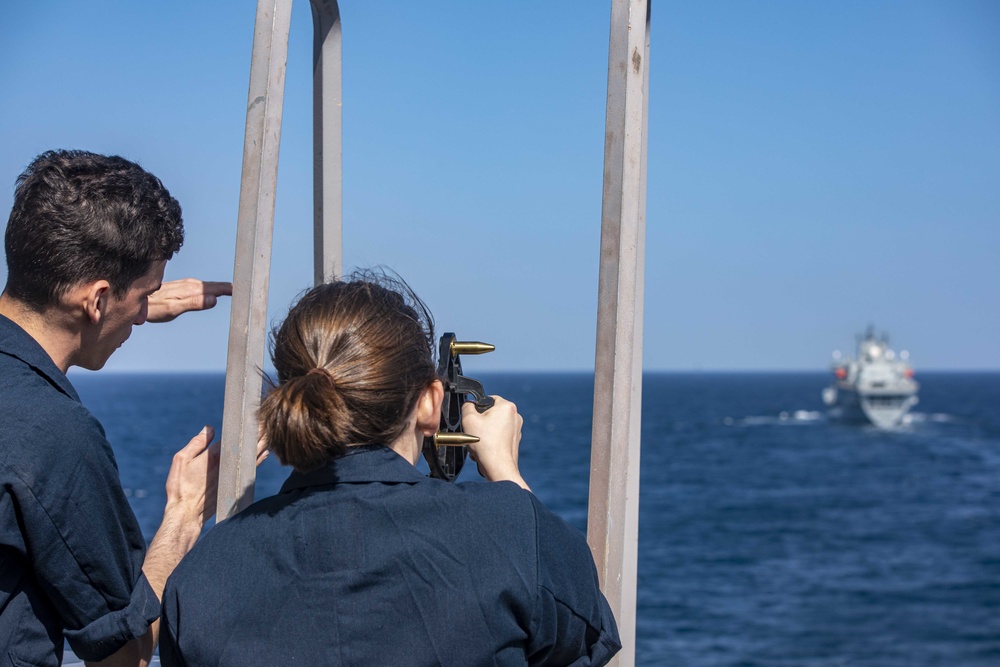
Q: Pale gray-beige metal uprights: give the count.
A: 3